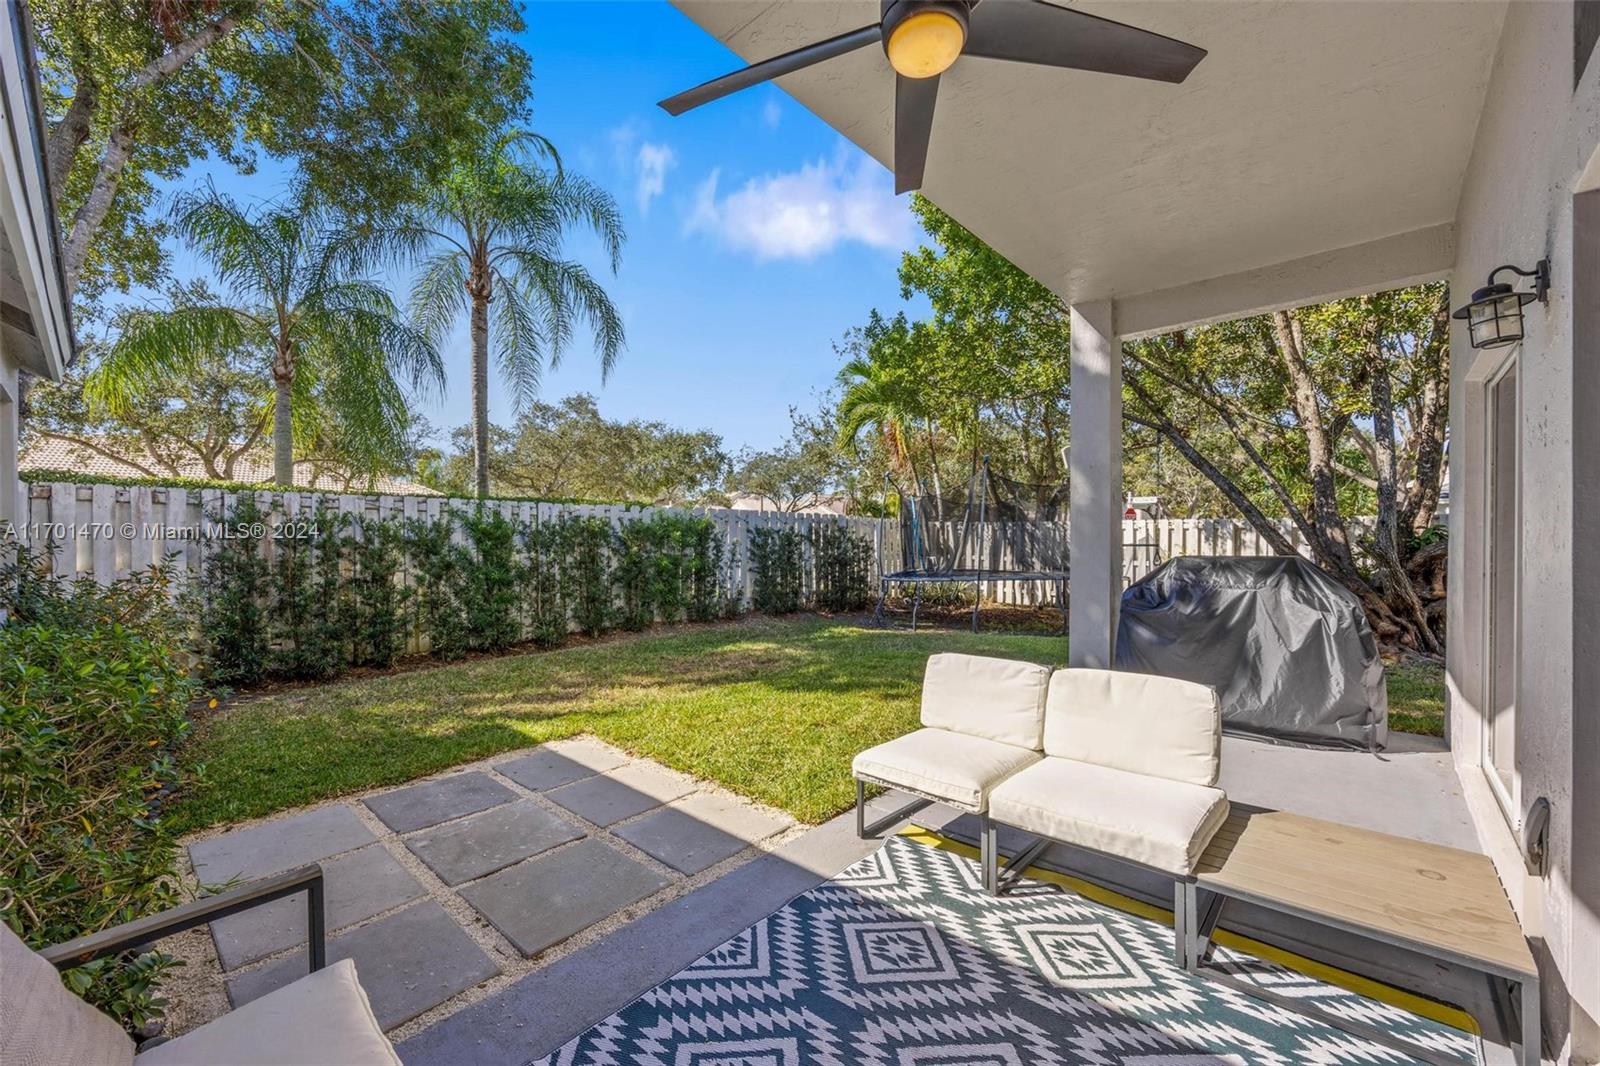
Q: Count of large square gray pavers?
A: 9